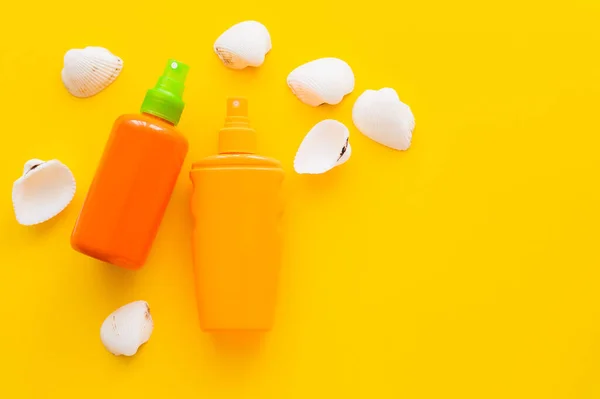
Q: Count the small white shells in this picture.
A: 7